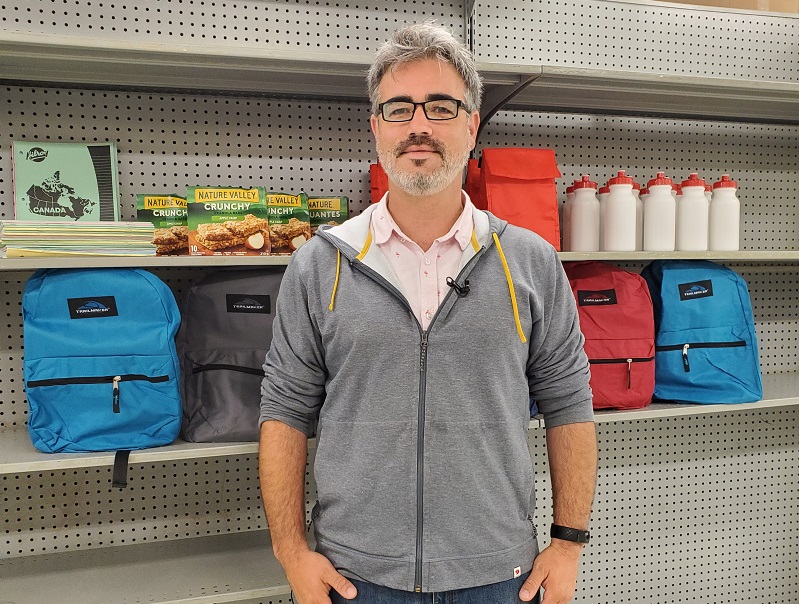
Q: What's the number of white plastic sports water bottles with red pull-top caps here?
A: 12